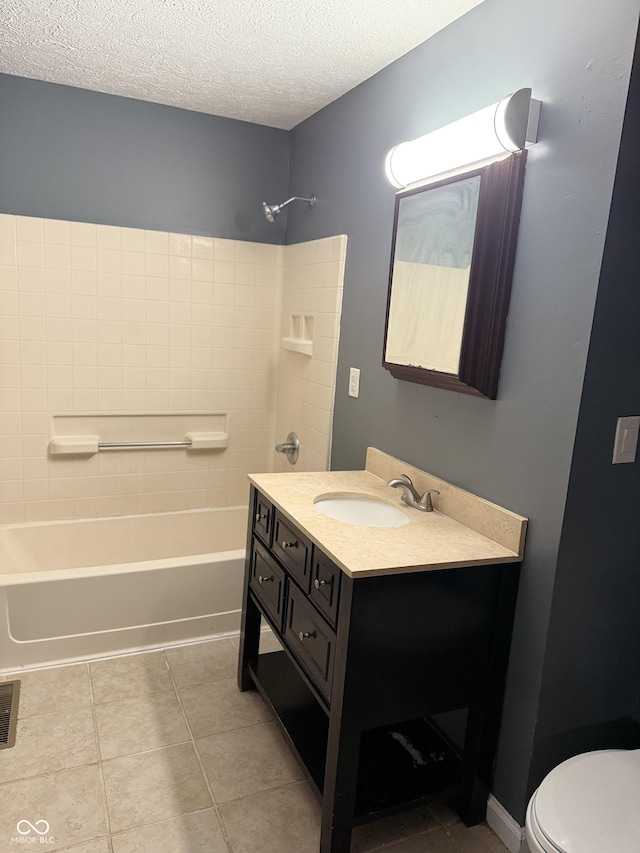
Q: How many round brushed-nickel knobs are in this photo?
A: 5